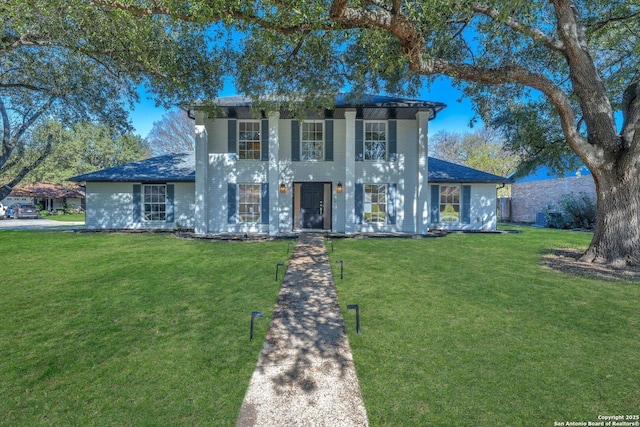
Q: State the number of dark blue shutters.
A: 14